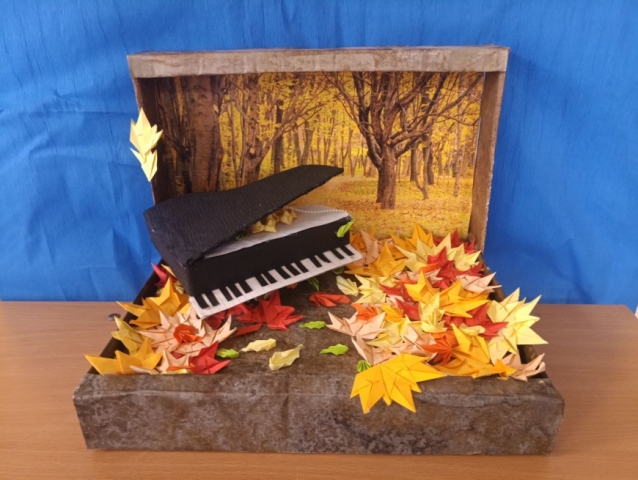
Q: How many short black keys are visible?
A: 14